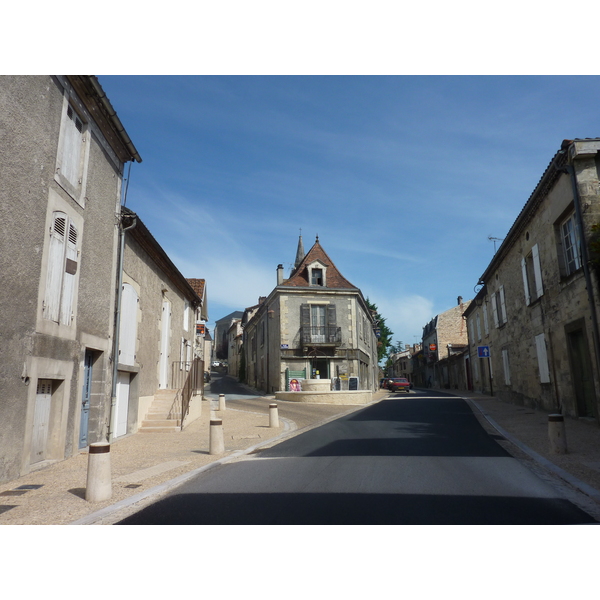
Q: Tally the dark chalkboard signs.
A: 2